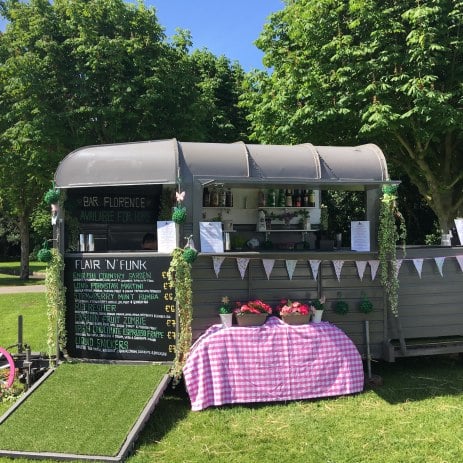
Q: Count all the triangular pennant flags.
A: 12